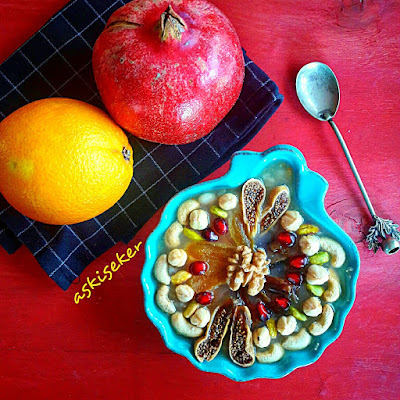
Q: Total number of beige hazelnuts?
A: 11